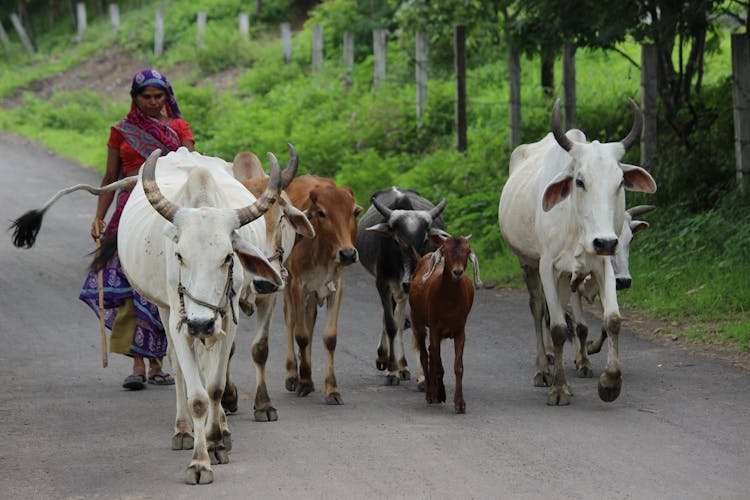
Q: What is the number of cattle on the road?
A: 6